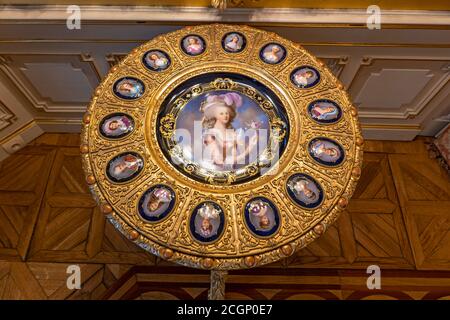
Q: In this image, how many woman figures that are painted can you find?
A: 15